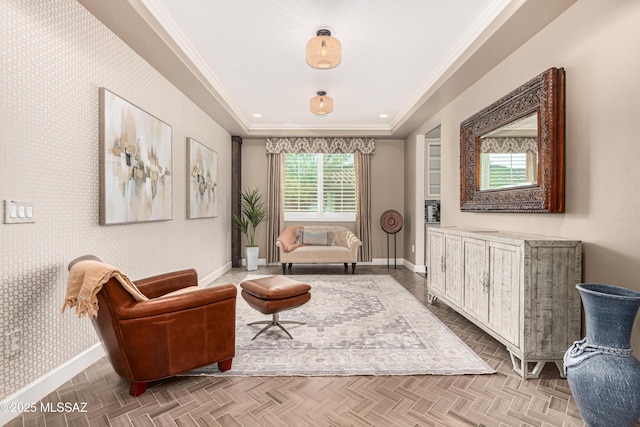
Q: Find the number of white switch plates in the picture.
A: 1